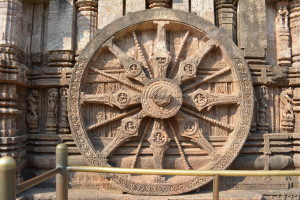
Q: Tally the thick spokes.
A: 8